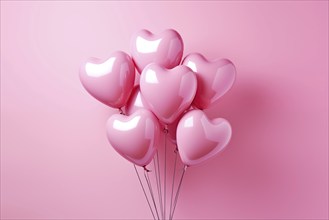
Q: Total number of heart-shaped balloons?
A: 7